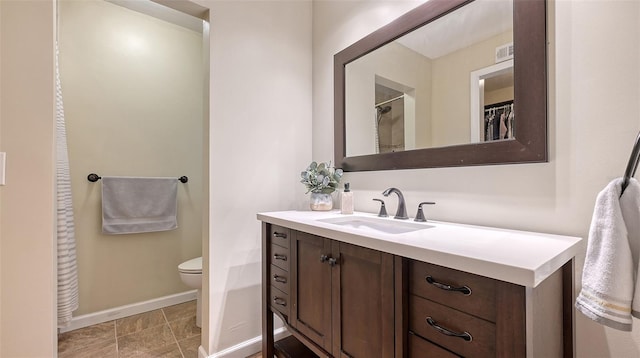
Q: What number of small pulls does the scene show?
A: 4